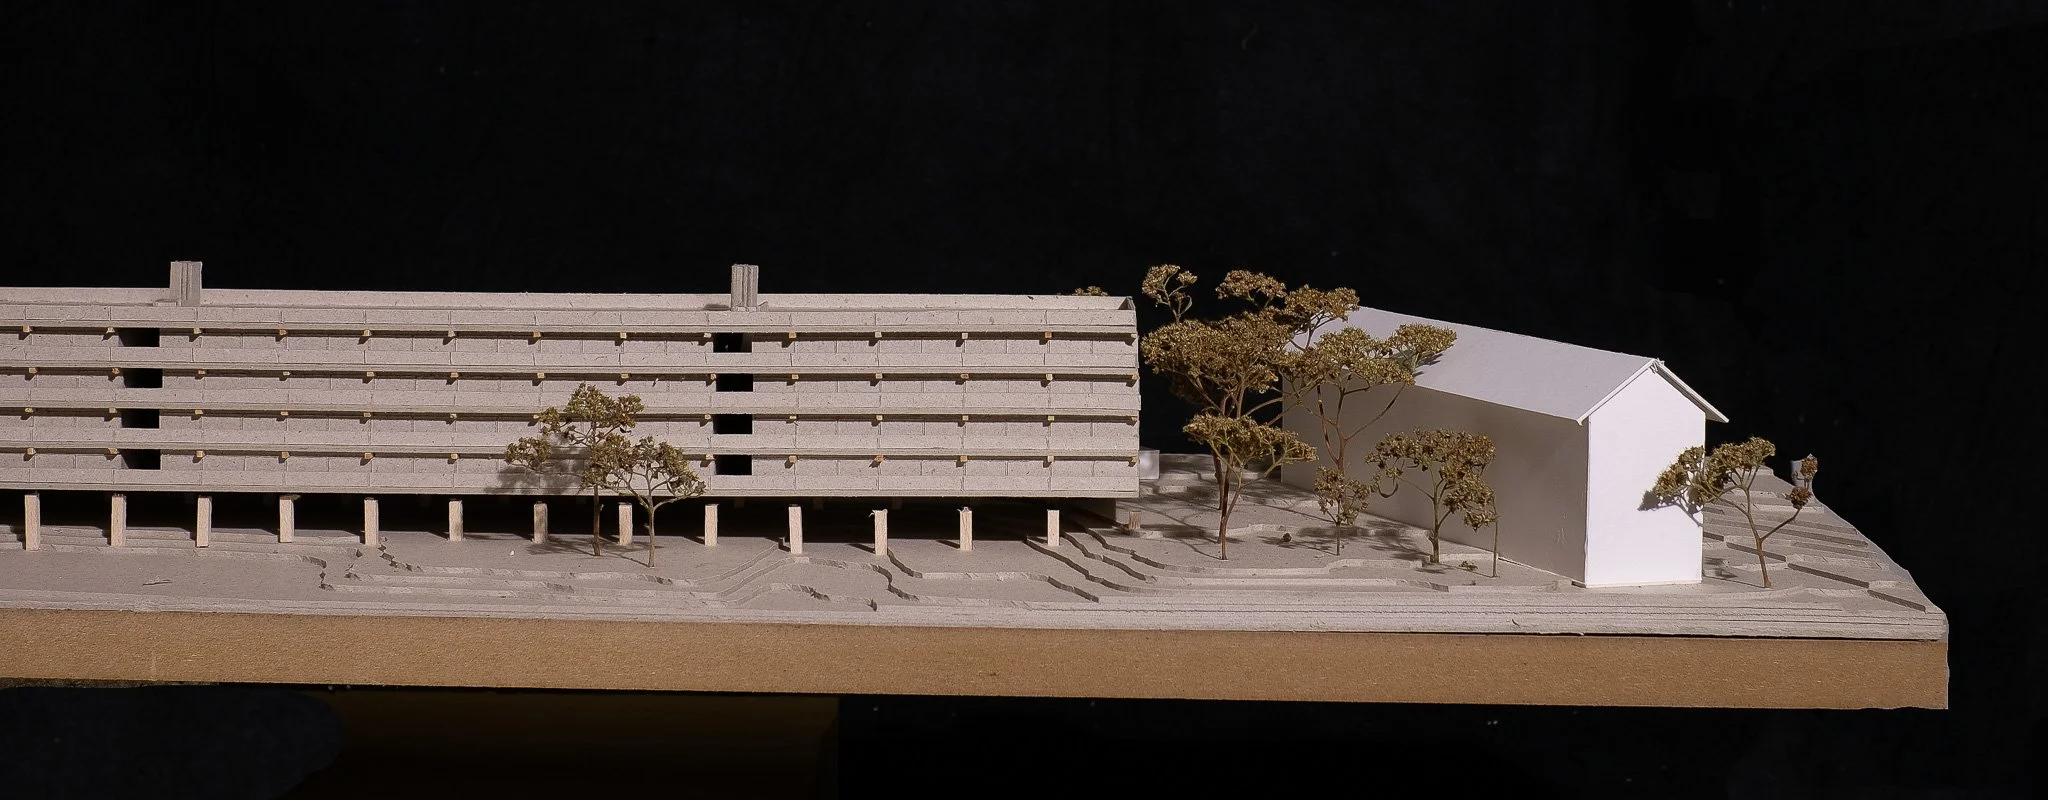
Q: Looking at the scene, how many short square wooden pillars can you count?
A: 14